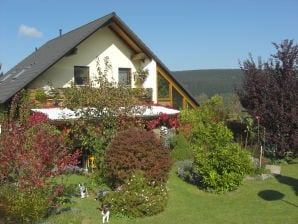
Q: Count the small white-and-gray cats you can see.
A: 2